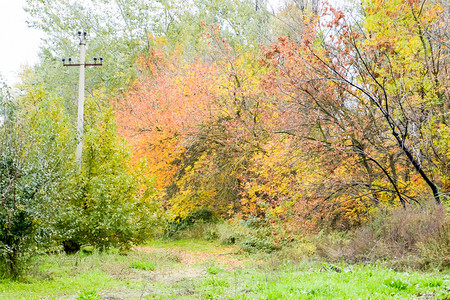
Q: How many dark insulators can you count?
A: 6